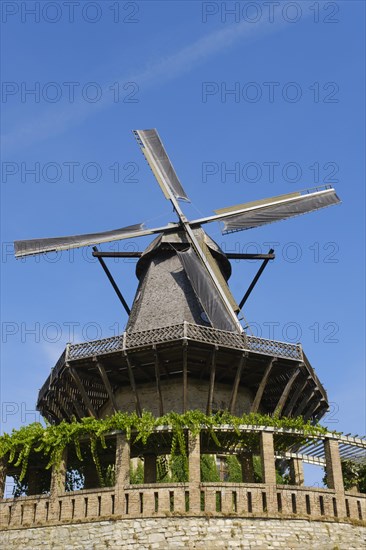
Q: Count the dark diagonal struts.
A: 2